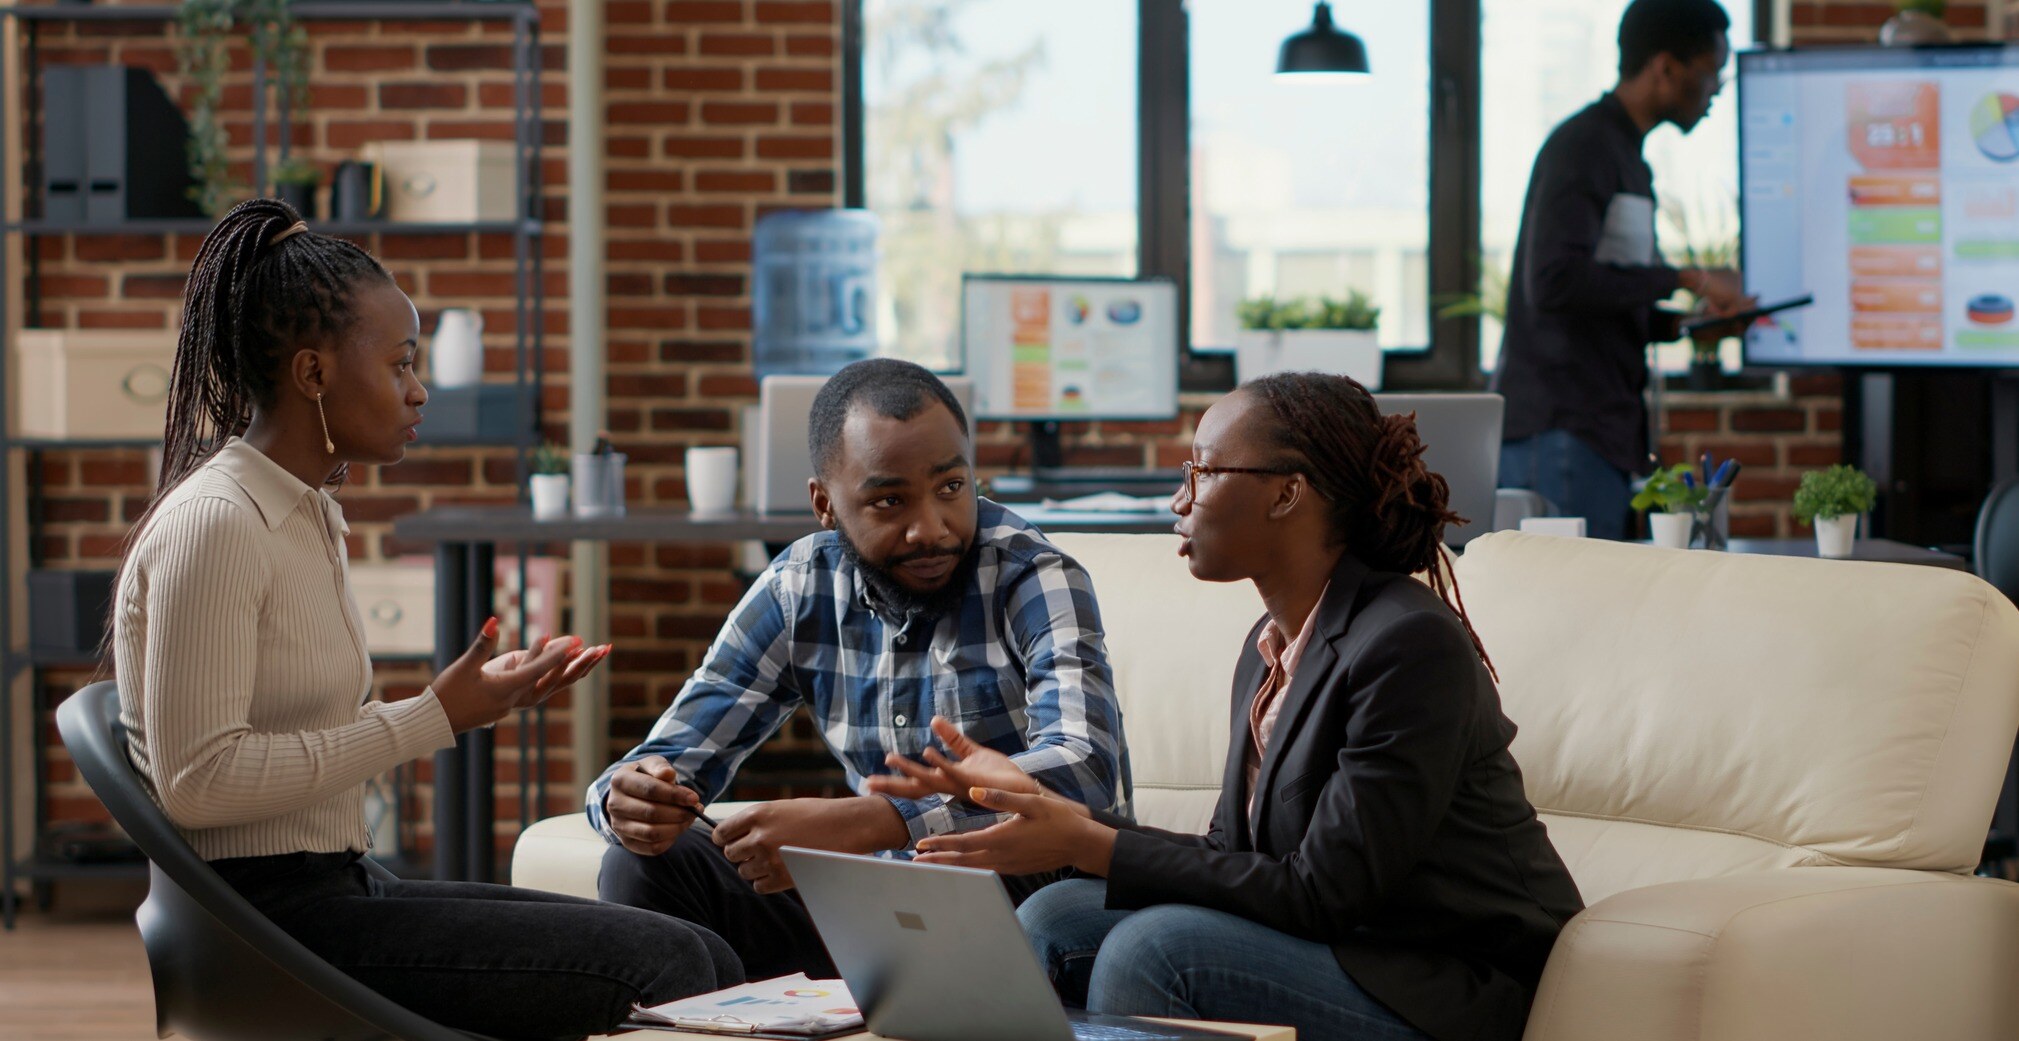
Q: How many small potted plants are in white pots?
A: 3